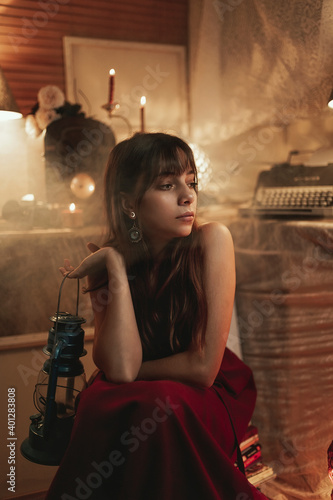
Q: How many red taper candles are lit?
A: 2